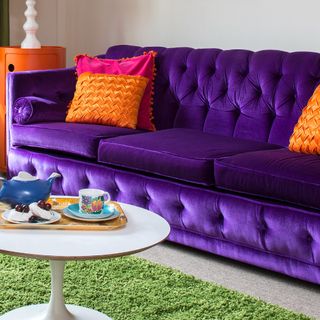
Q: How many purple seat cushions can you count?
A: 3